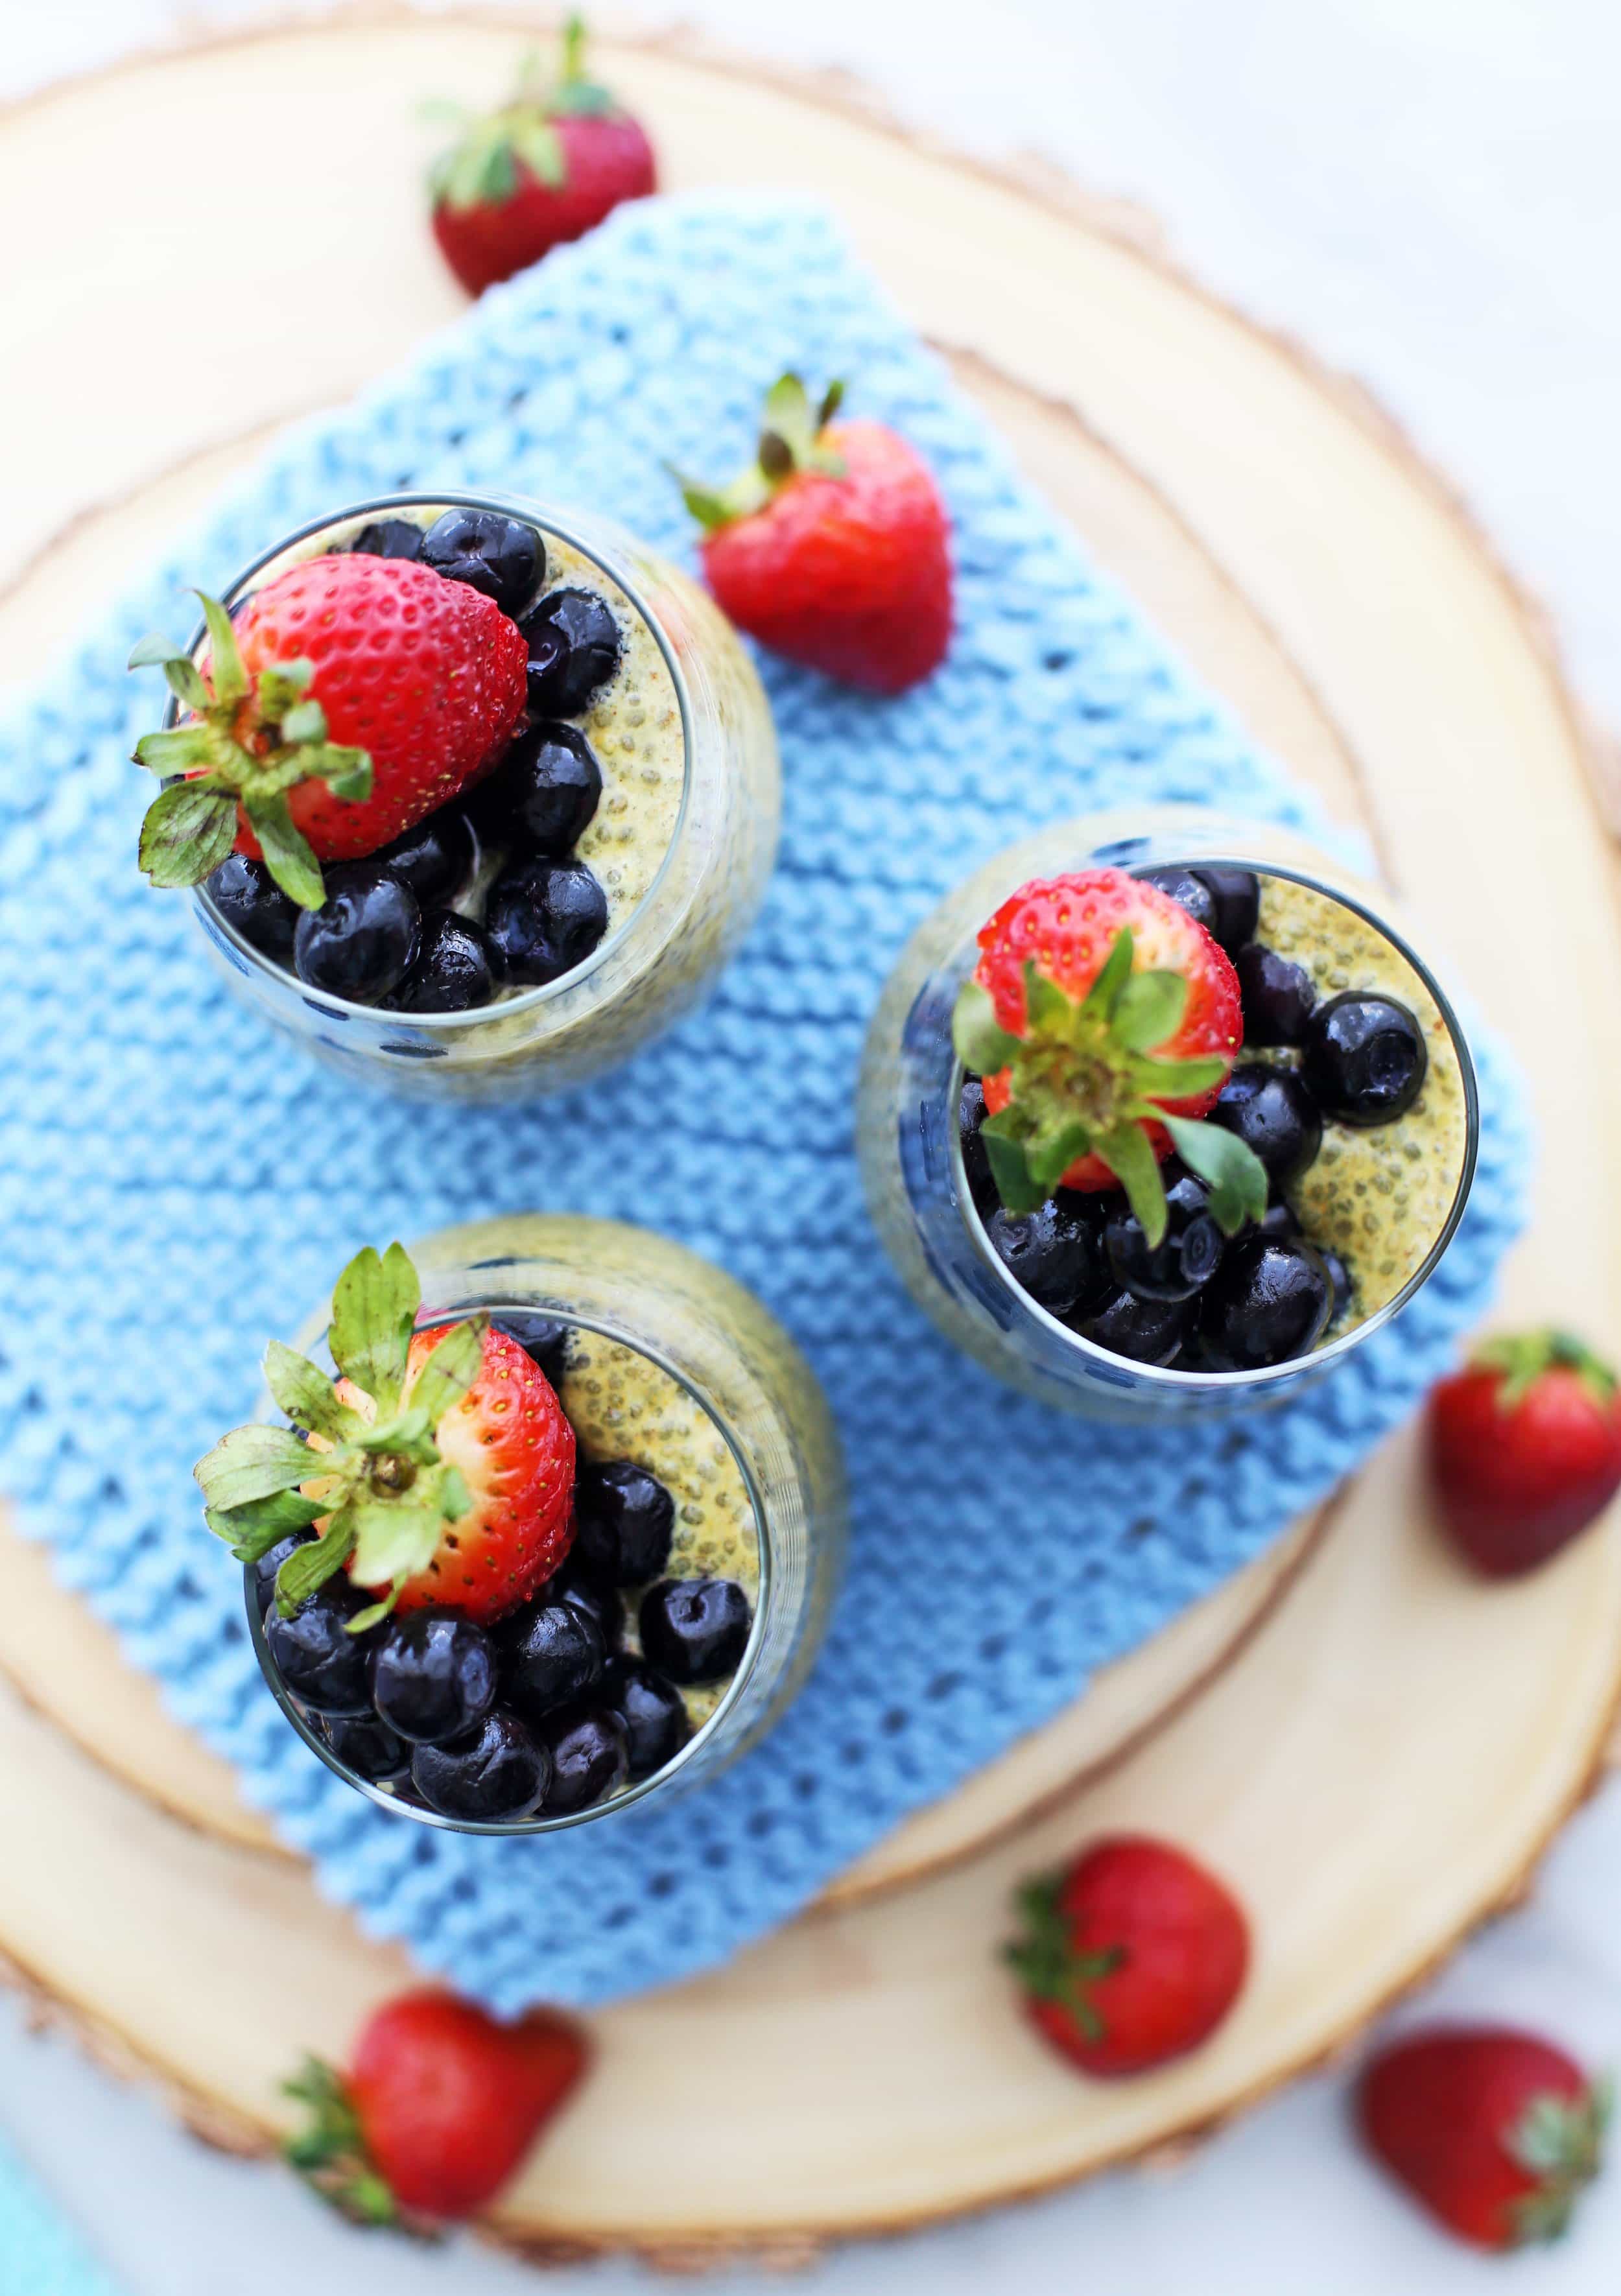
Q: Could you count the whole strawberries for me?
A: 9